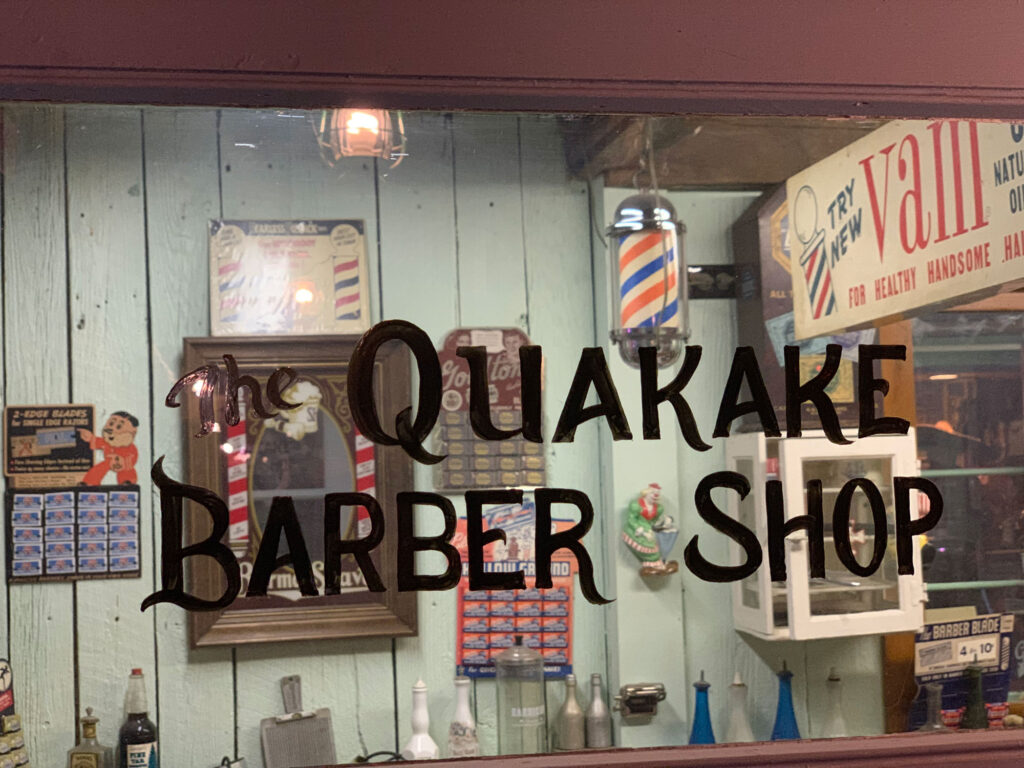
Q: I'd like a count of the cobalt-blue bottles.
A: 2